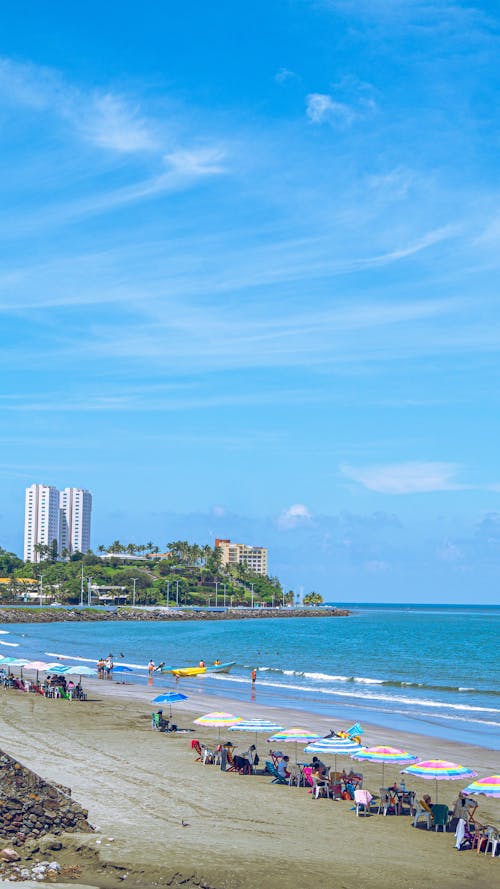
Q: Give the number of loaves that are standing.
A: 0